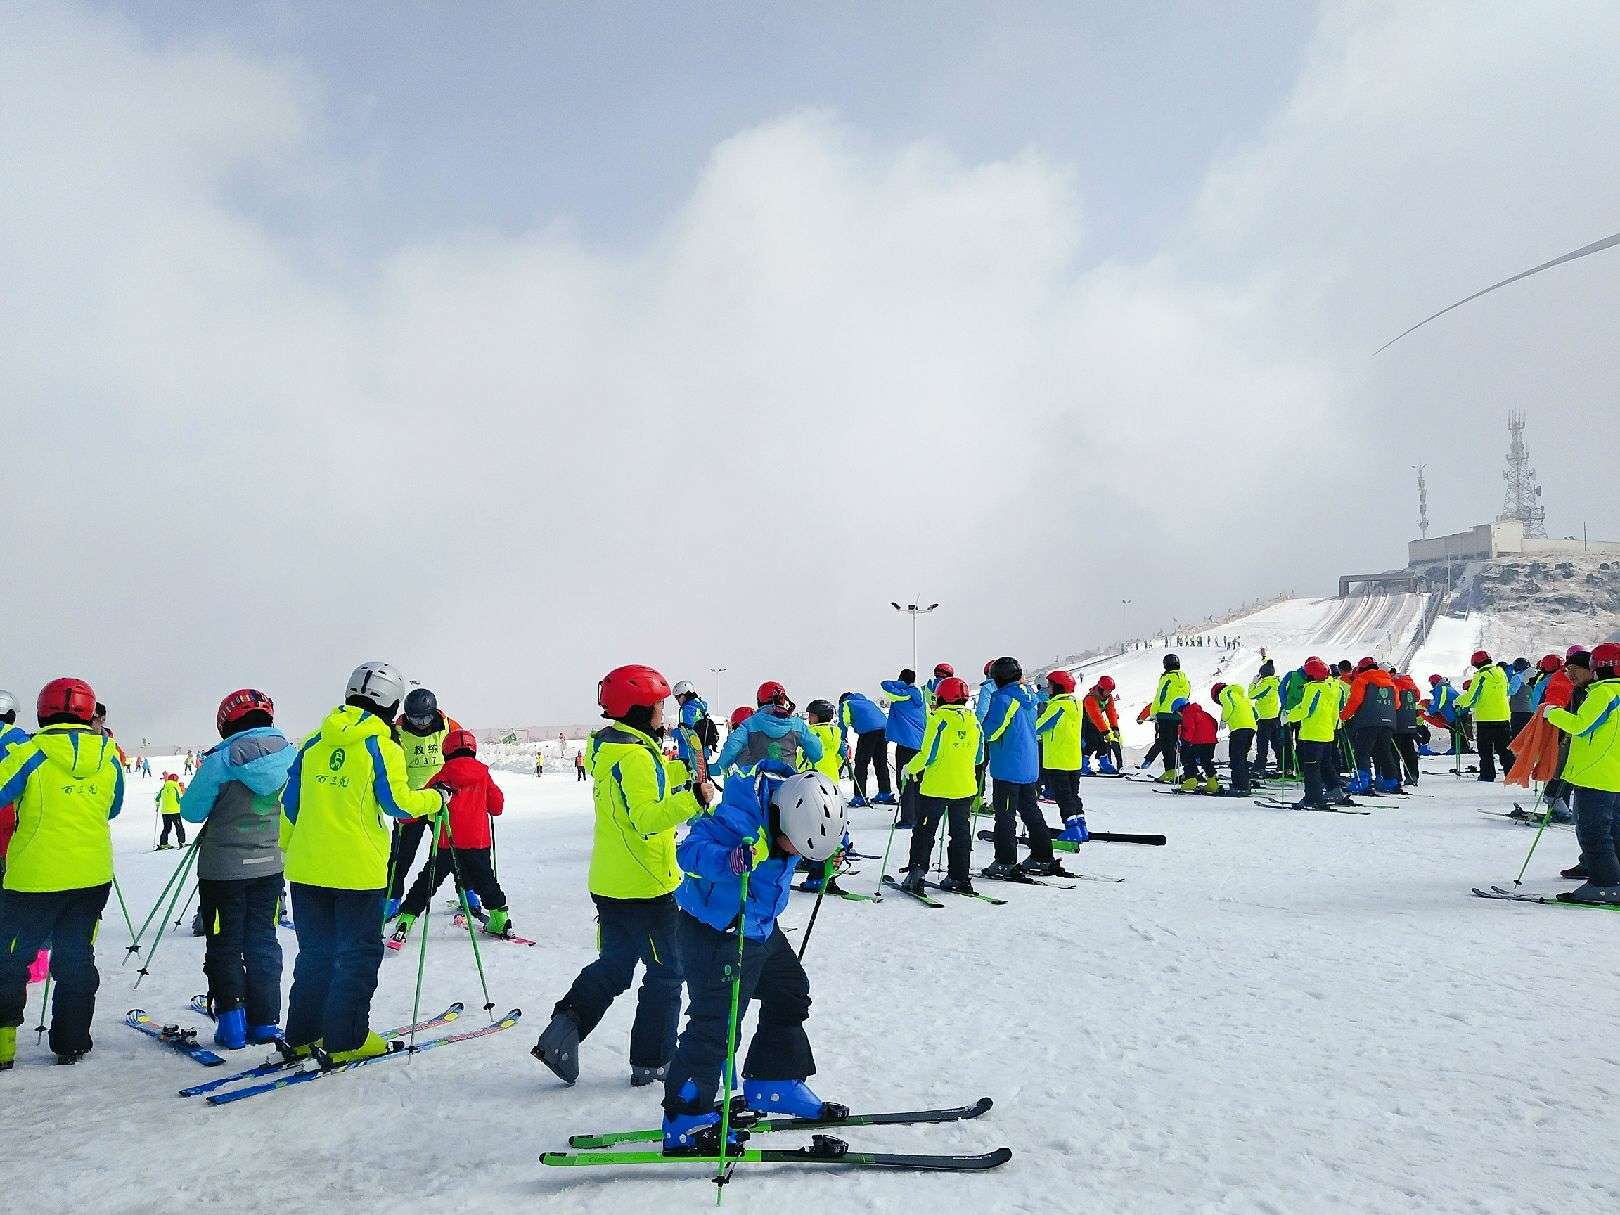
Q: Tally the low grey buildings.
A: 1